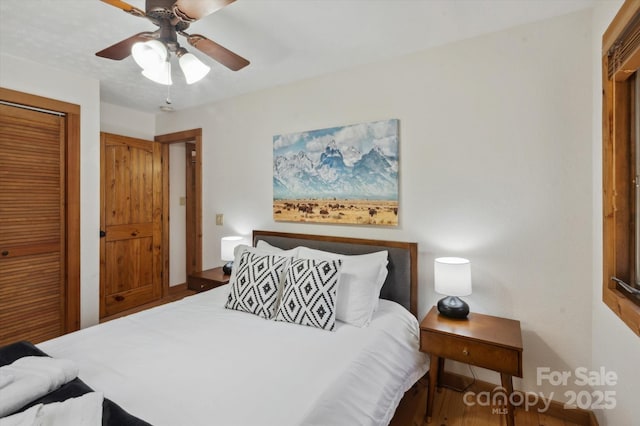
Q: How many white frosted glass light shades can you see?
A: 3